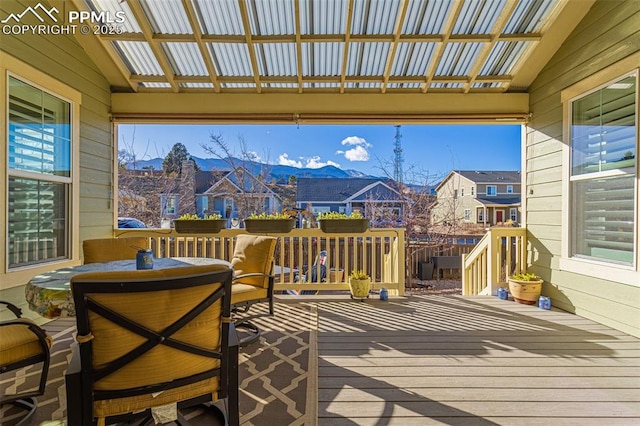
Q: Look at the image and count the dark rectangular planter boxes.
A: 3